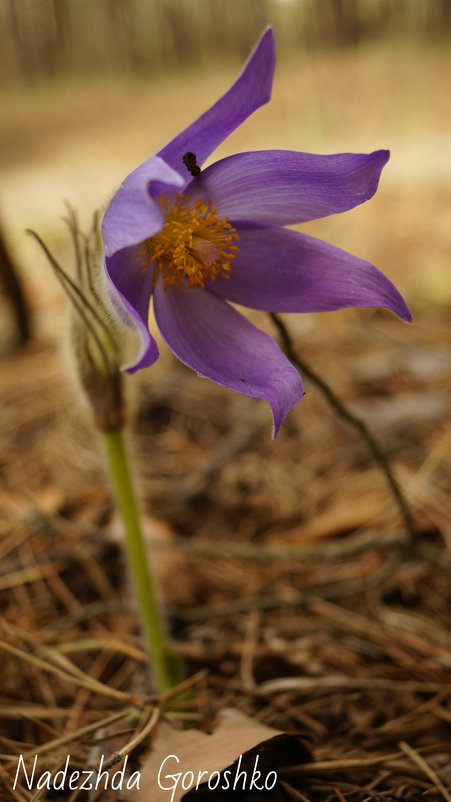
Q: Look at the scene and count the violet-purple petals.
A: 6